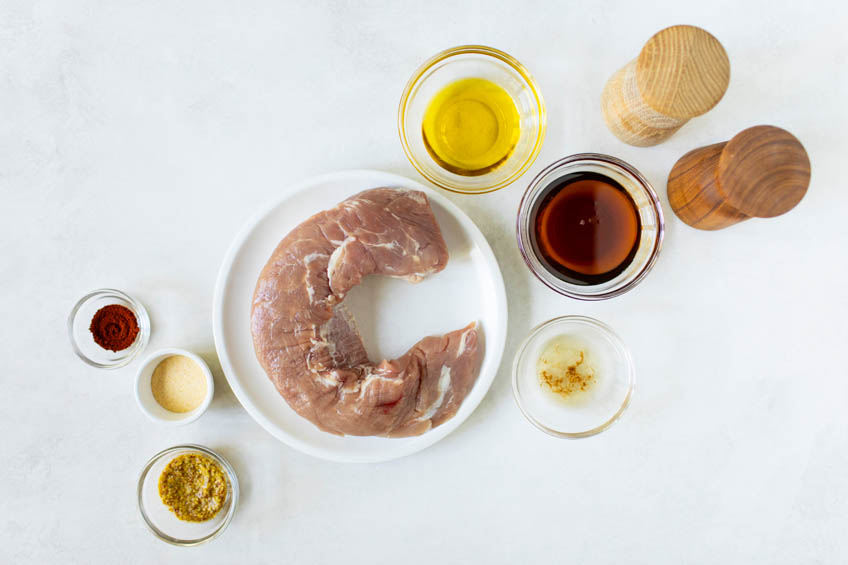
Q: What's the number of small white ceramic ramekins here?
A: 1